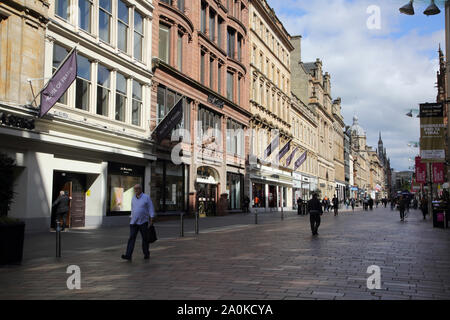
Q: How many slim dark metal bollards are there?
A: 5